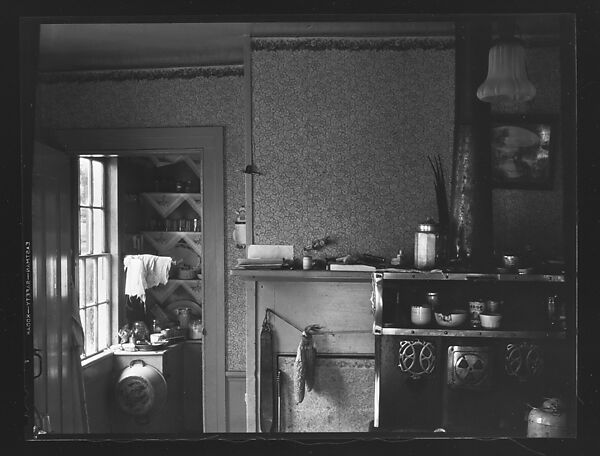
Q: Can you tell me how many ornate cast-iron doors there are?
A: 3